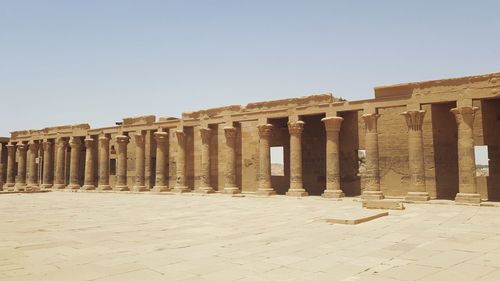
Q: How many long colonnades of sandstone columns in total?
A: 1